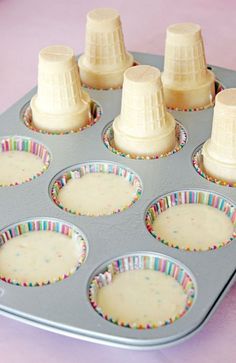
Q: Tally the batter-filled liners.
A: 5